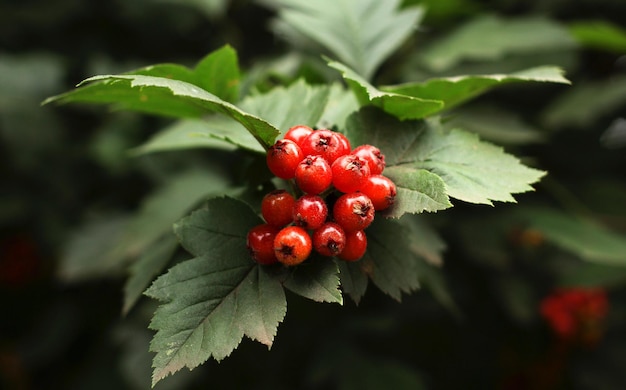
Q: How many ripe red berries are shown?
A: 15